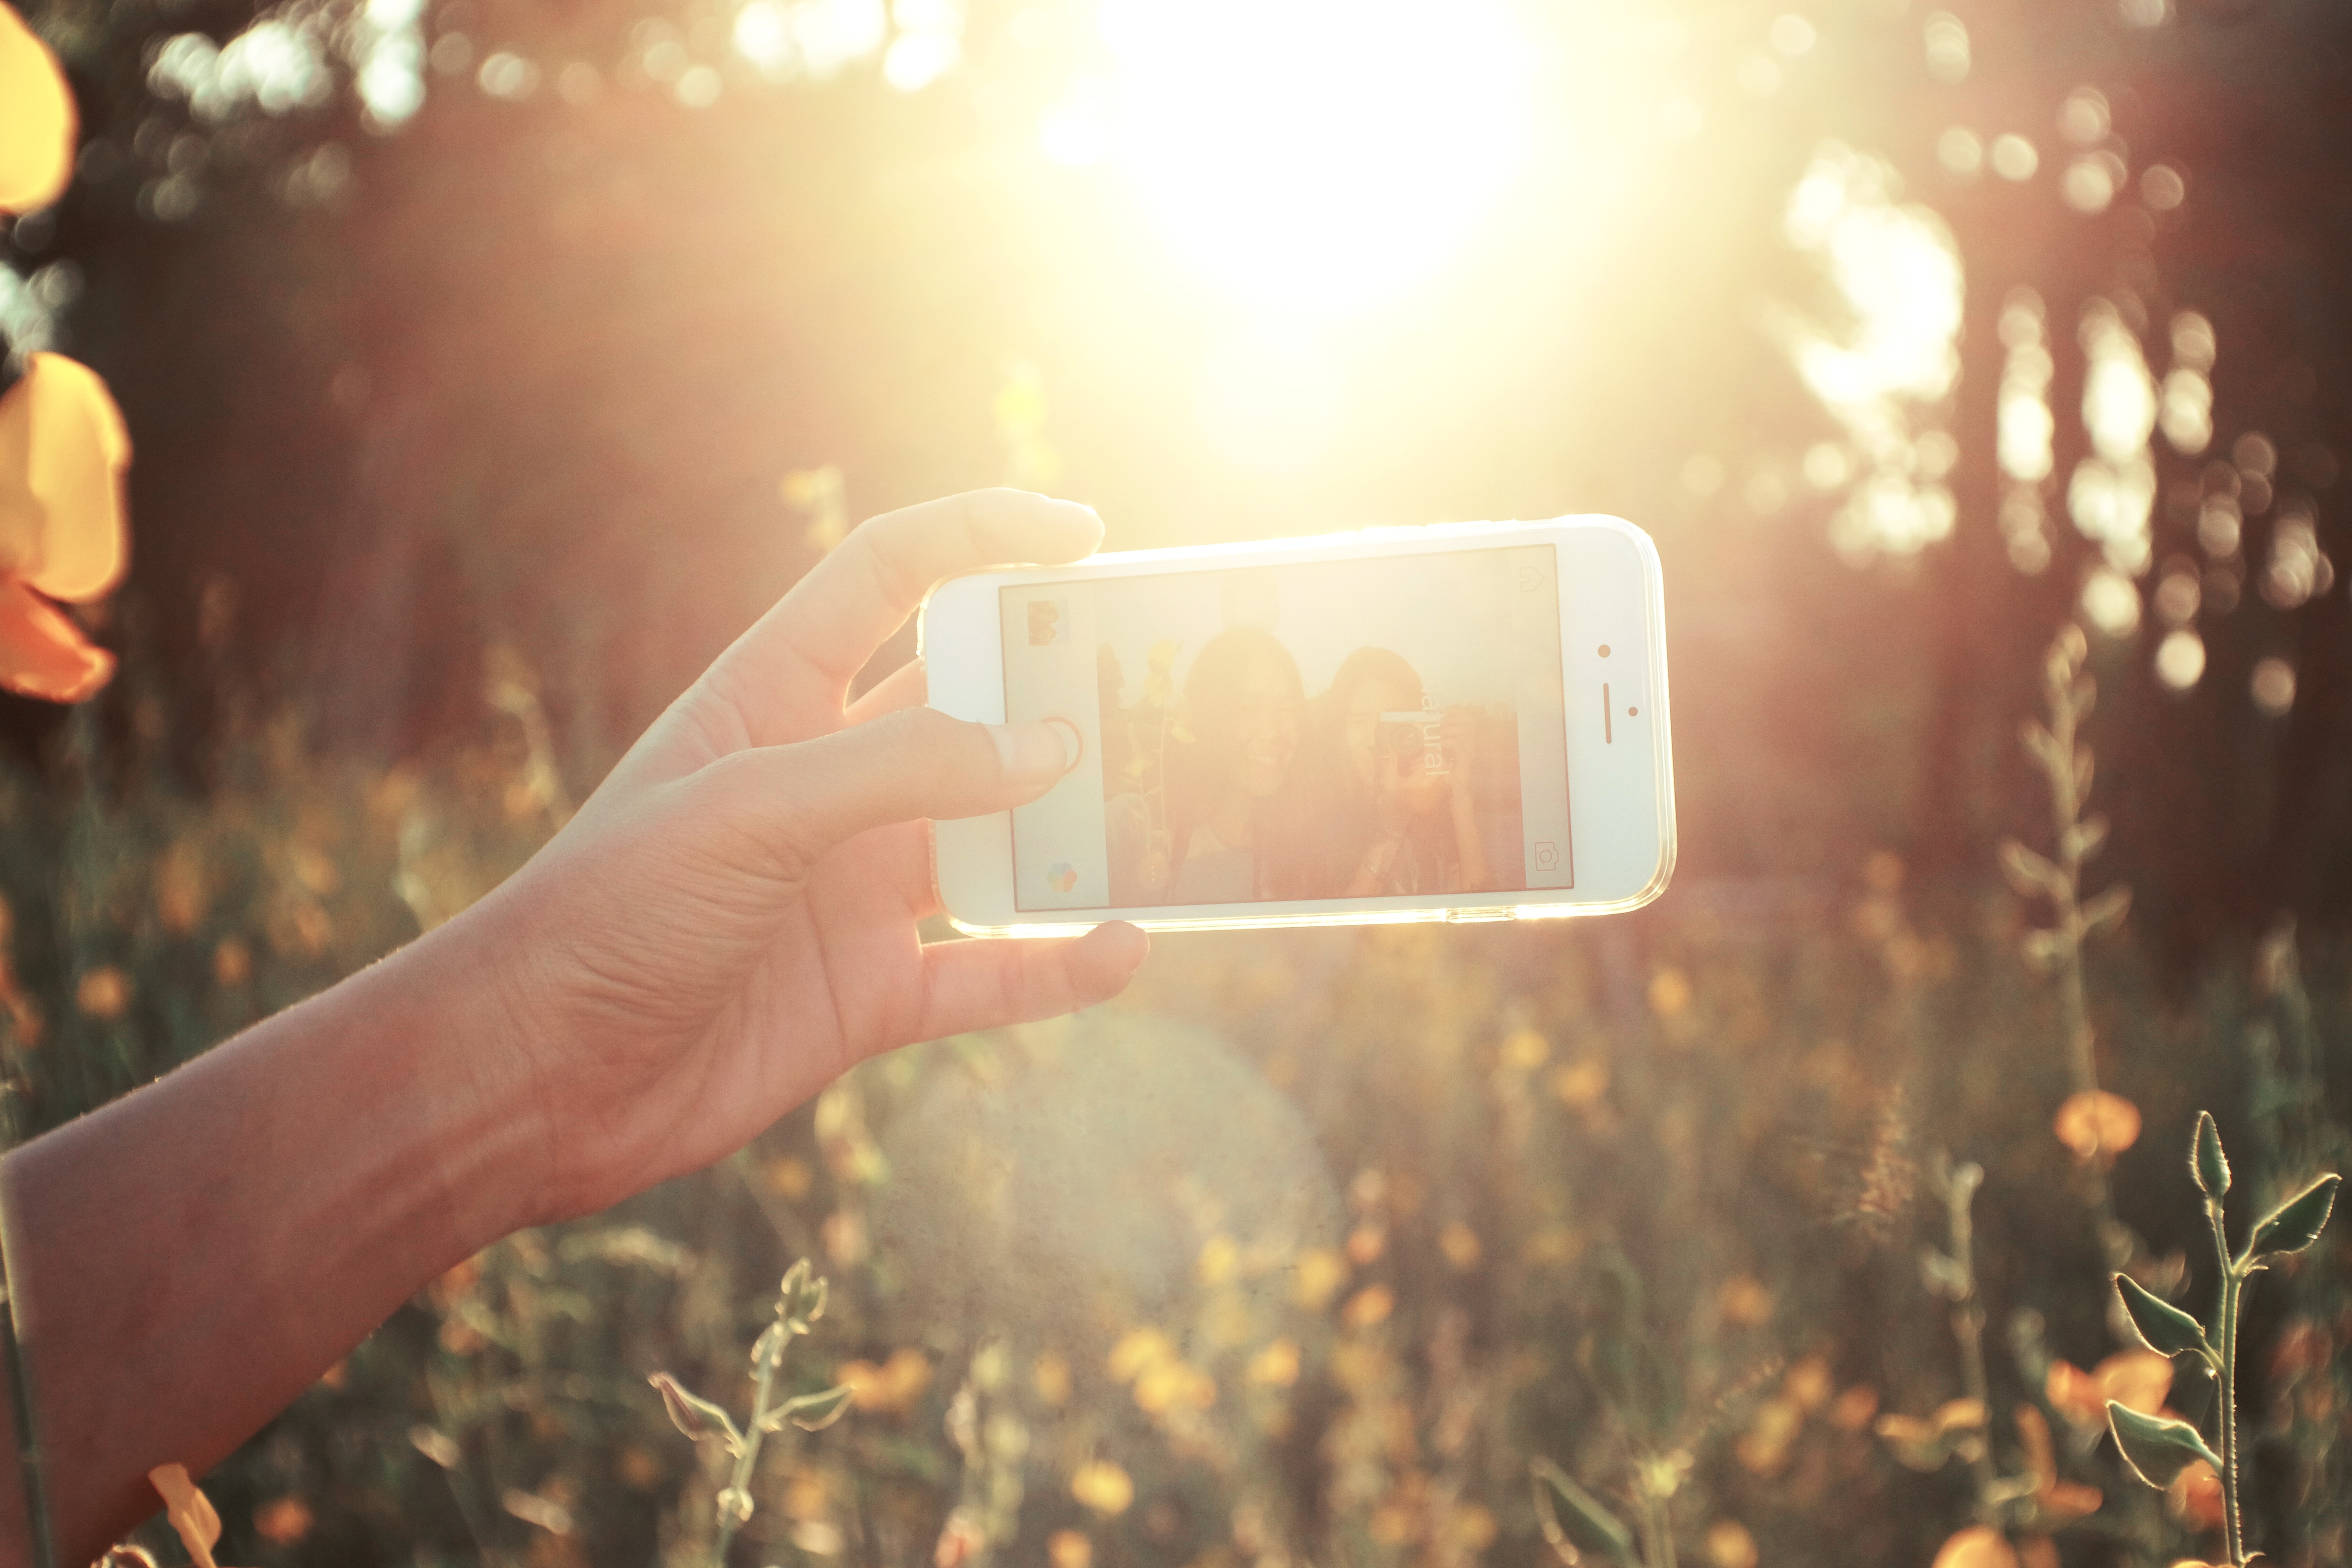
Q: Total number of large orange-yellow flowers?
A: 2